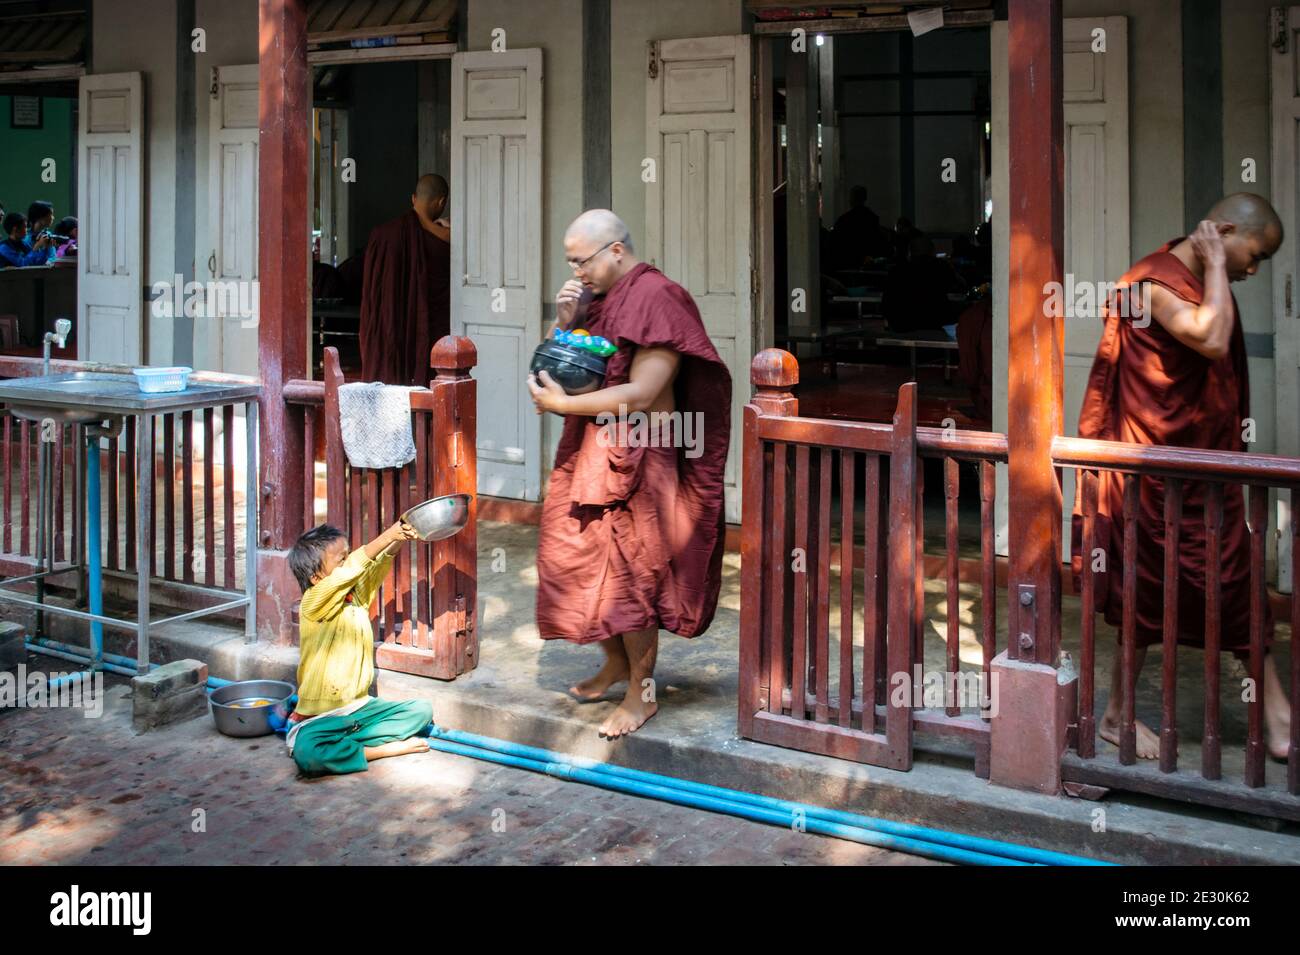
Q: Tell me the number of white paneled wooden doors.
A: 6